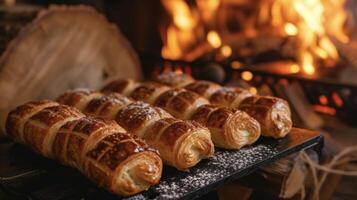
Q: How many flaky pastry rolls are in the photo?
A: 4